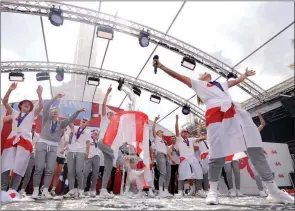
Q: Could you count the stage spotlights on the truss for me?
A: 13